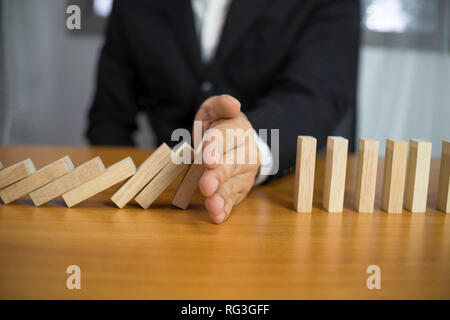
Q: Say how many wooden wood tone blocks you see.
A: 13